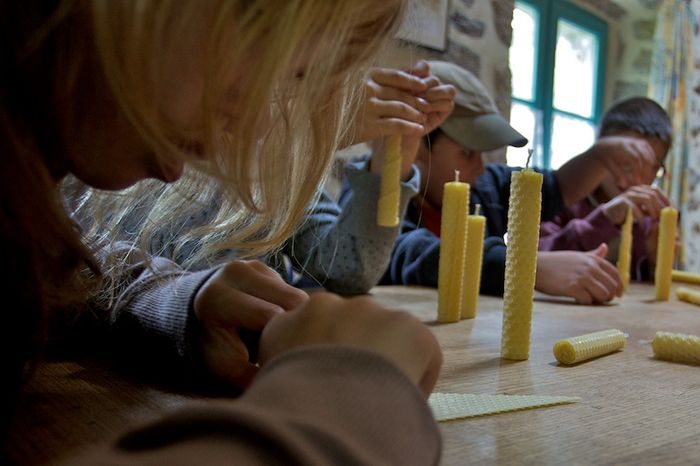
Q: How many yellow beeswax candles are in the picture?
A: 10